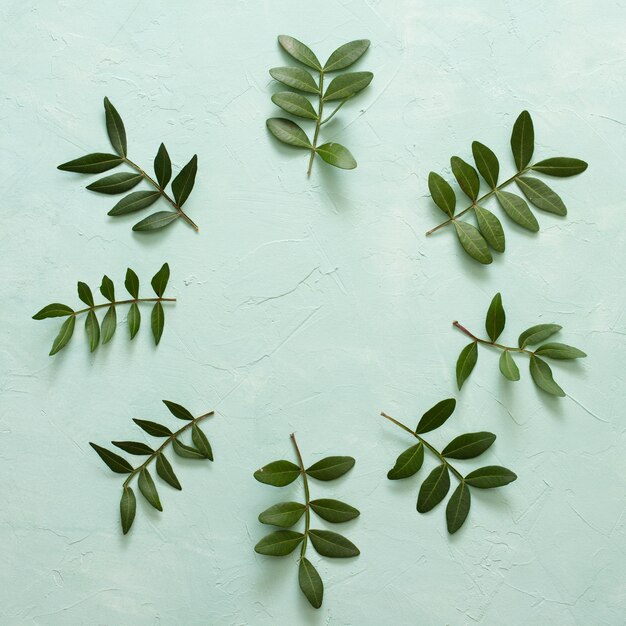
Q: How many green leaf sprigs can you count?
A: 8